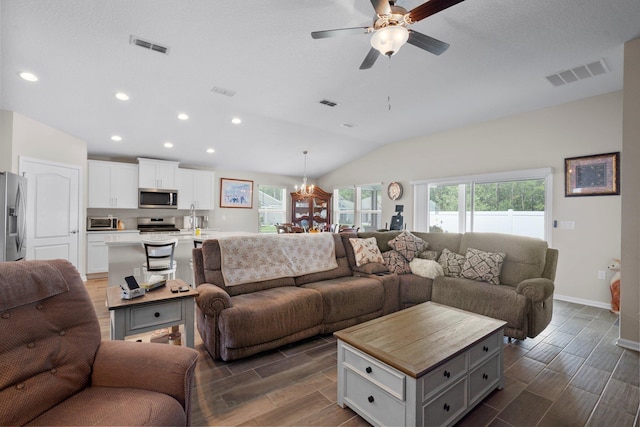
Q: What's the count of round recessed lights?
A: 7